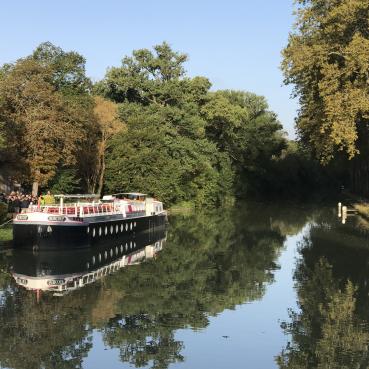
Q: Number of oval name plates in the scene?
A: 2